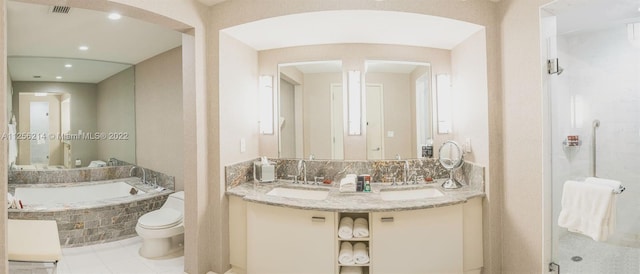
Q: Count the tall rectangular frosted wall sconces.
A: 3